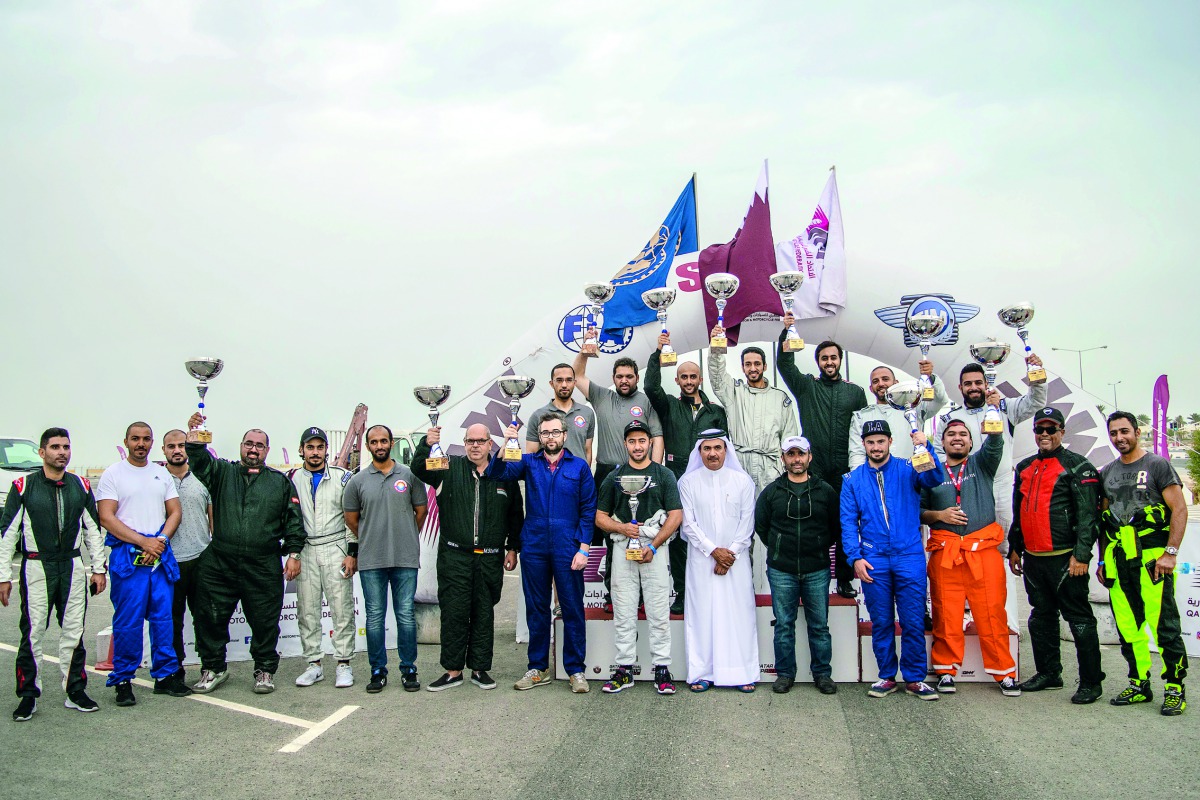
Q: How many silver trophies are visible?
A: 12